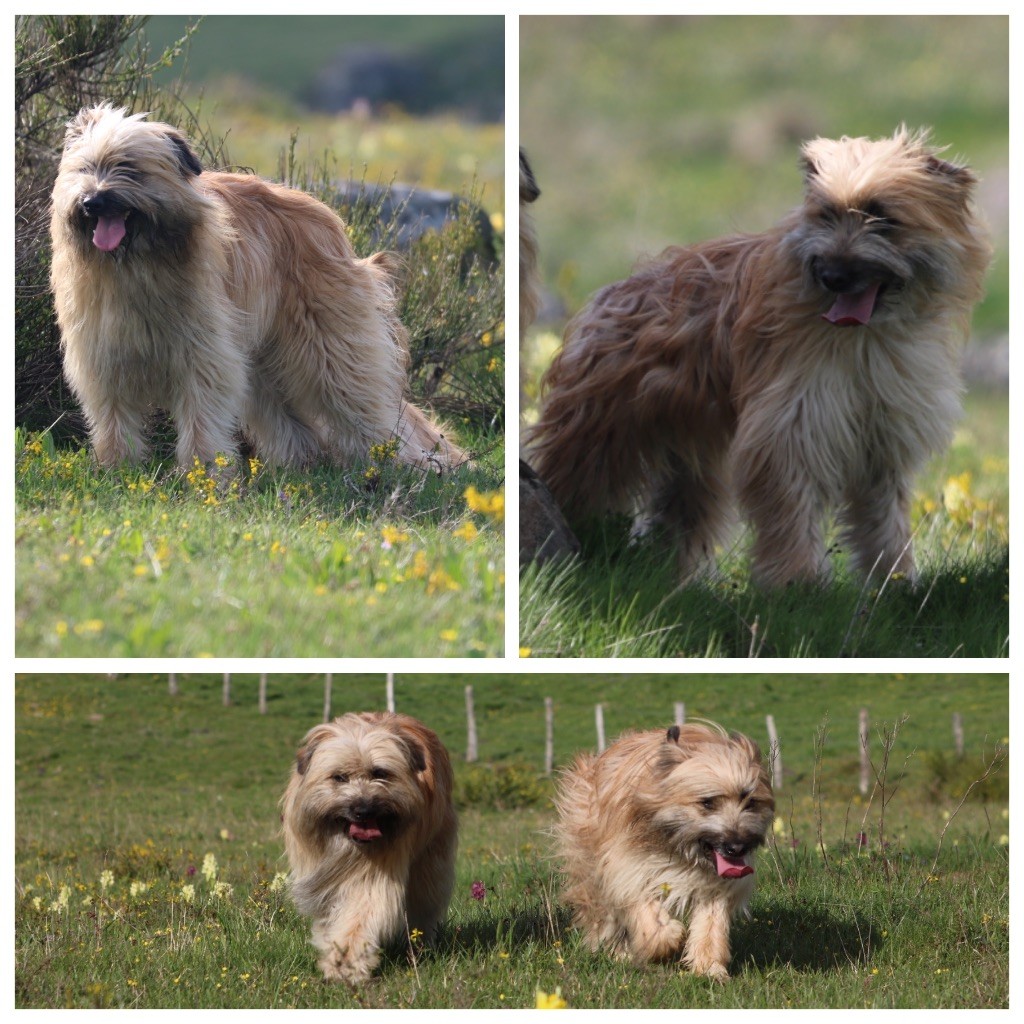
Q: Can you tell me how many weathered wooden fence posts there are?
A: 12